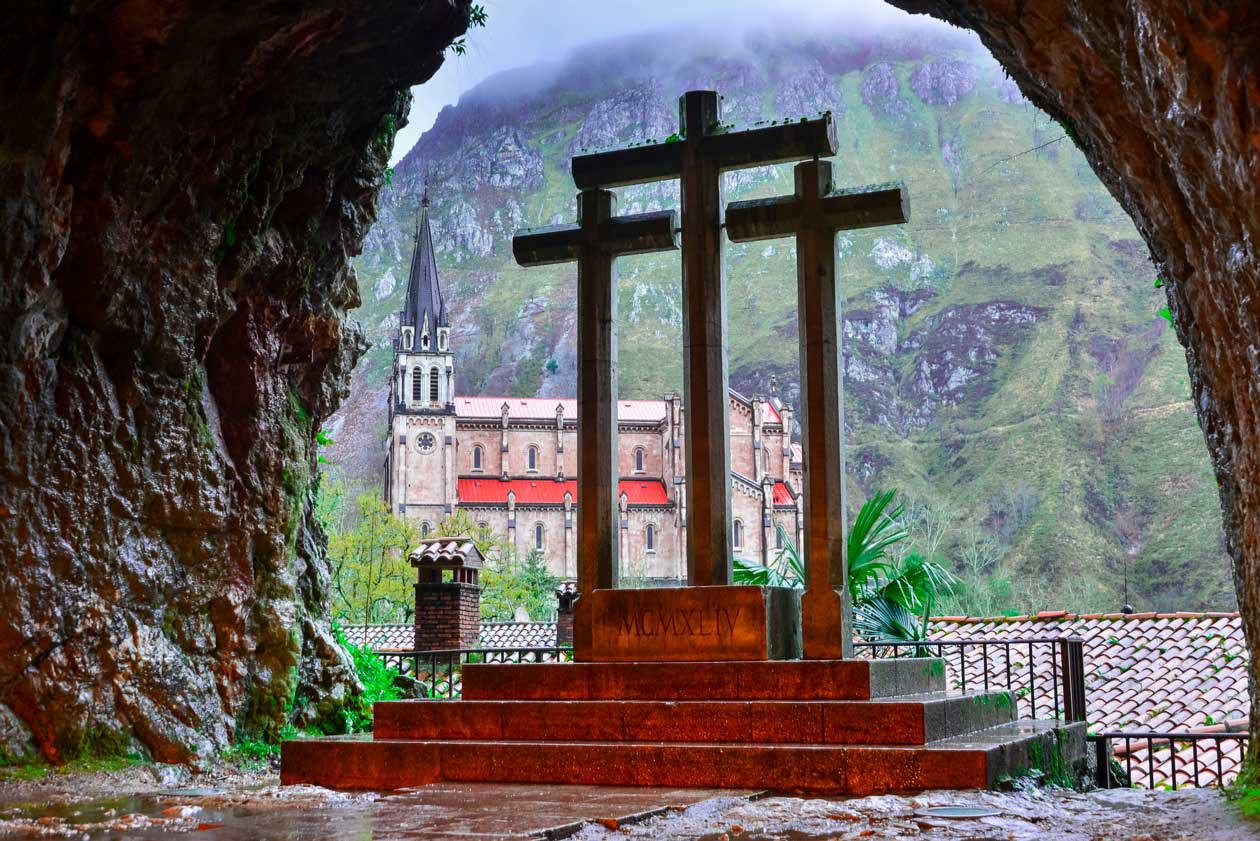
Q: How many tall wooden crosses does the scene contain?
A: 3